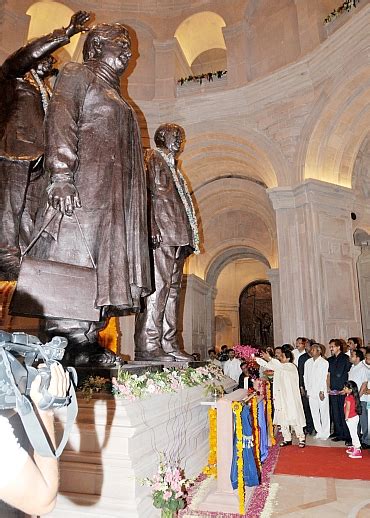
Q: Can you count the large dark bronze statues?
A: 3